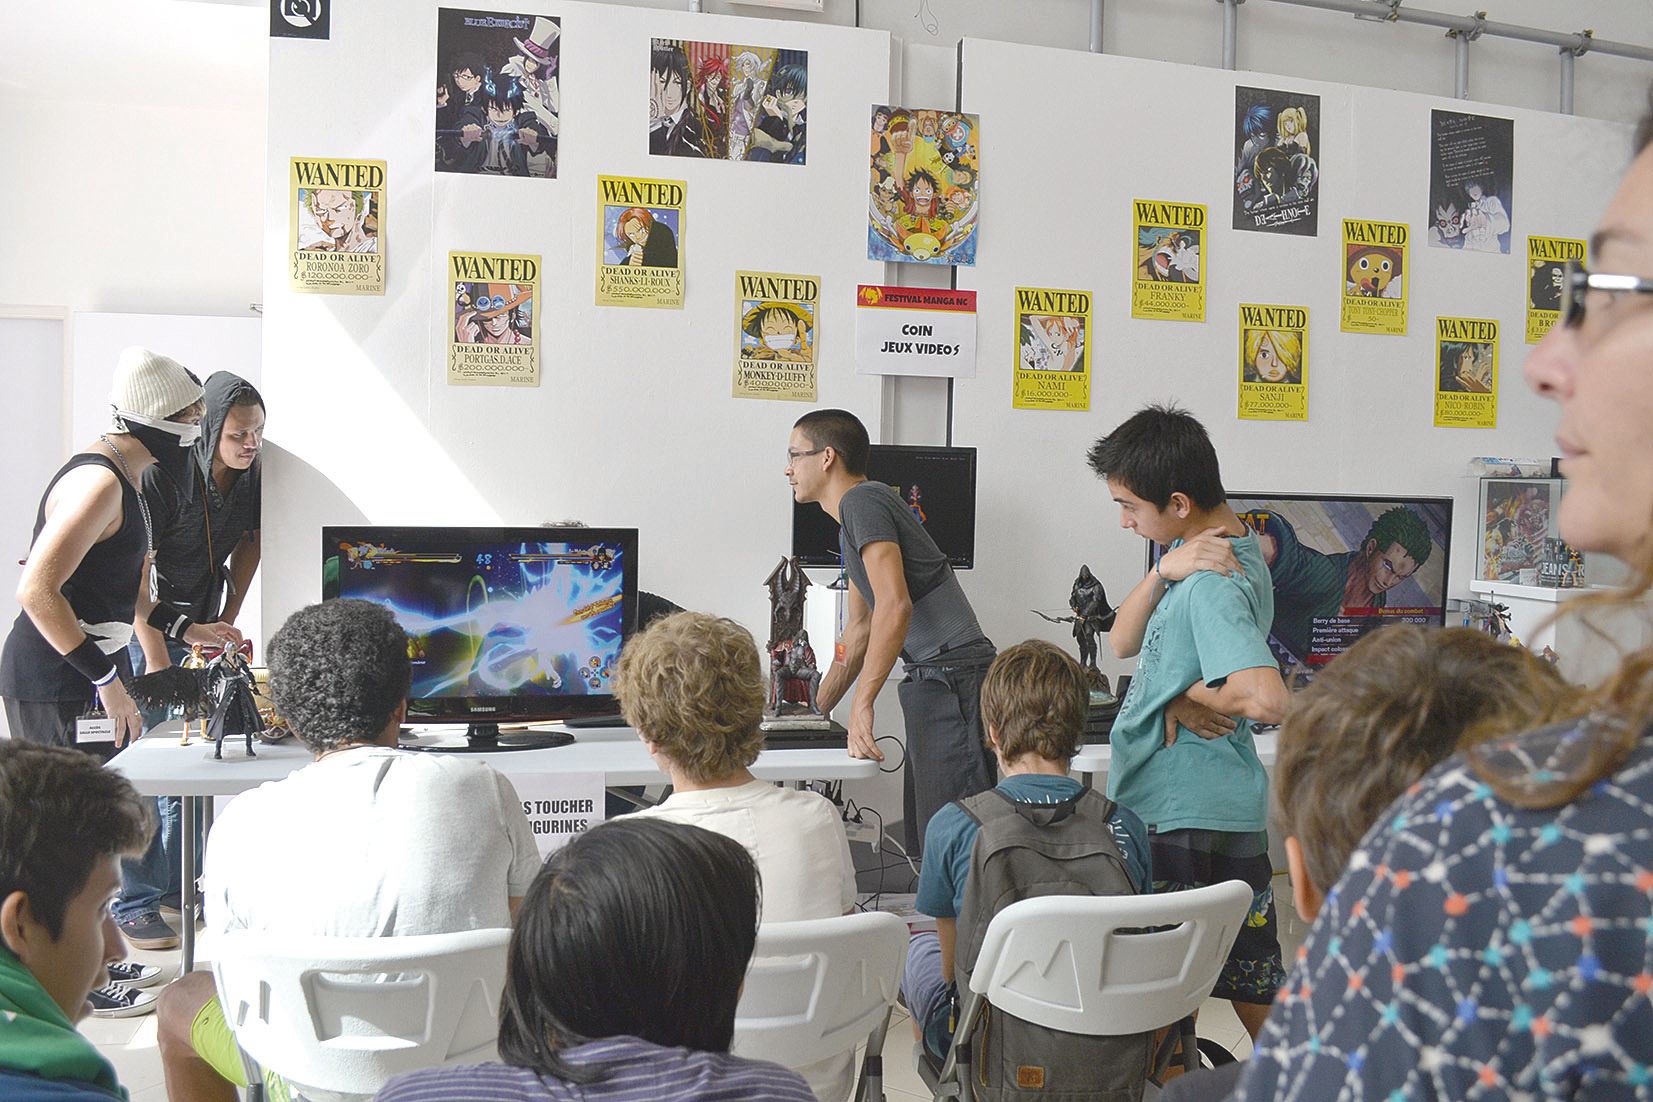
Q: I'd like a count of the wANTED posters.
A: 10